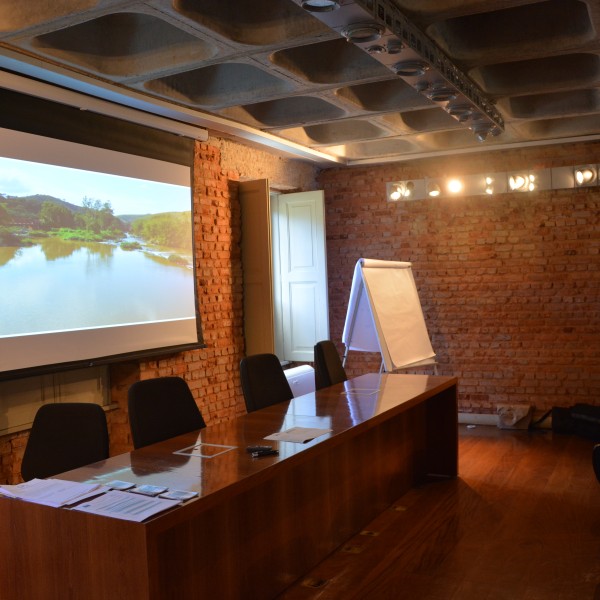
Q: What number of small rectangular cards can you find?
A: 3